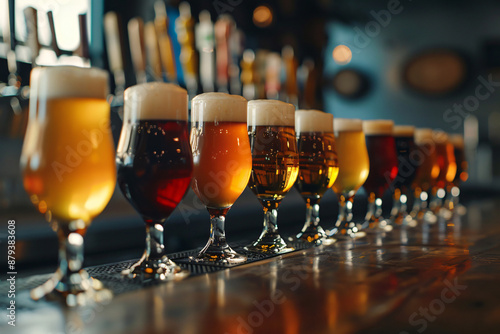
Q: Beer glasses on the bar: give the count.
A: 11